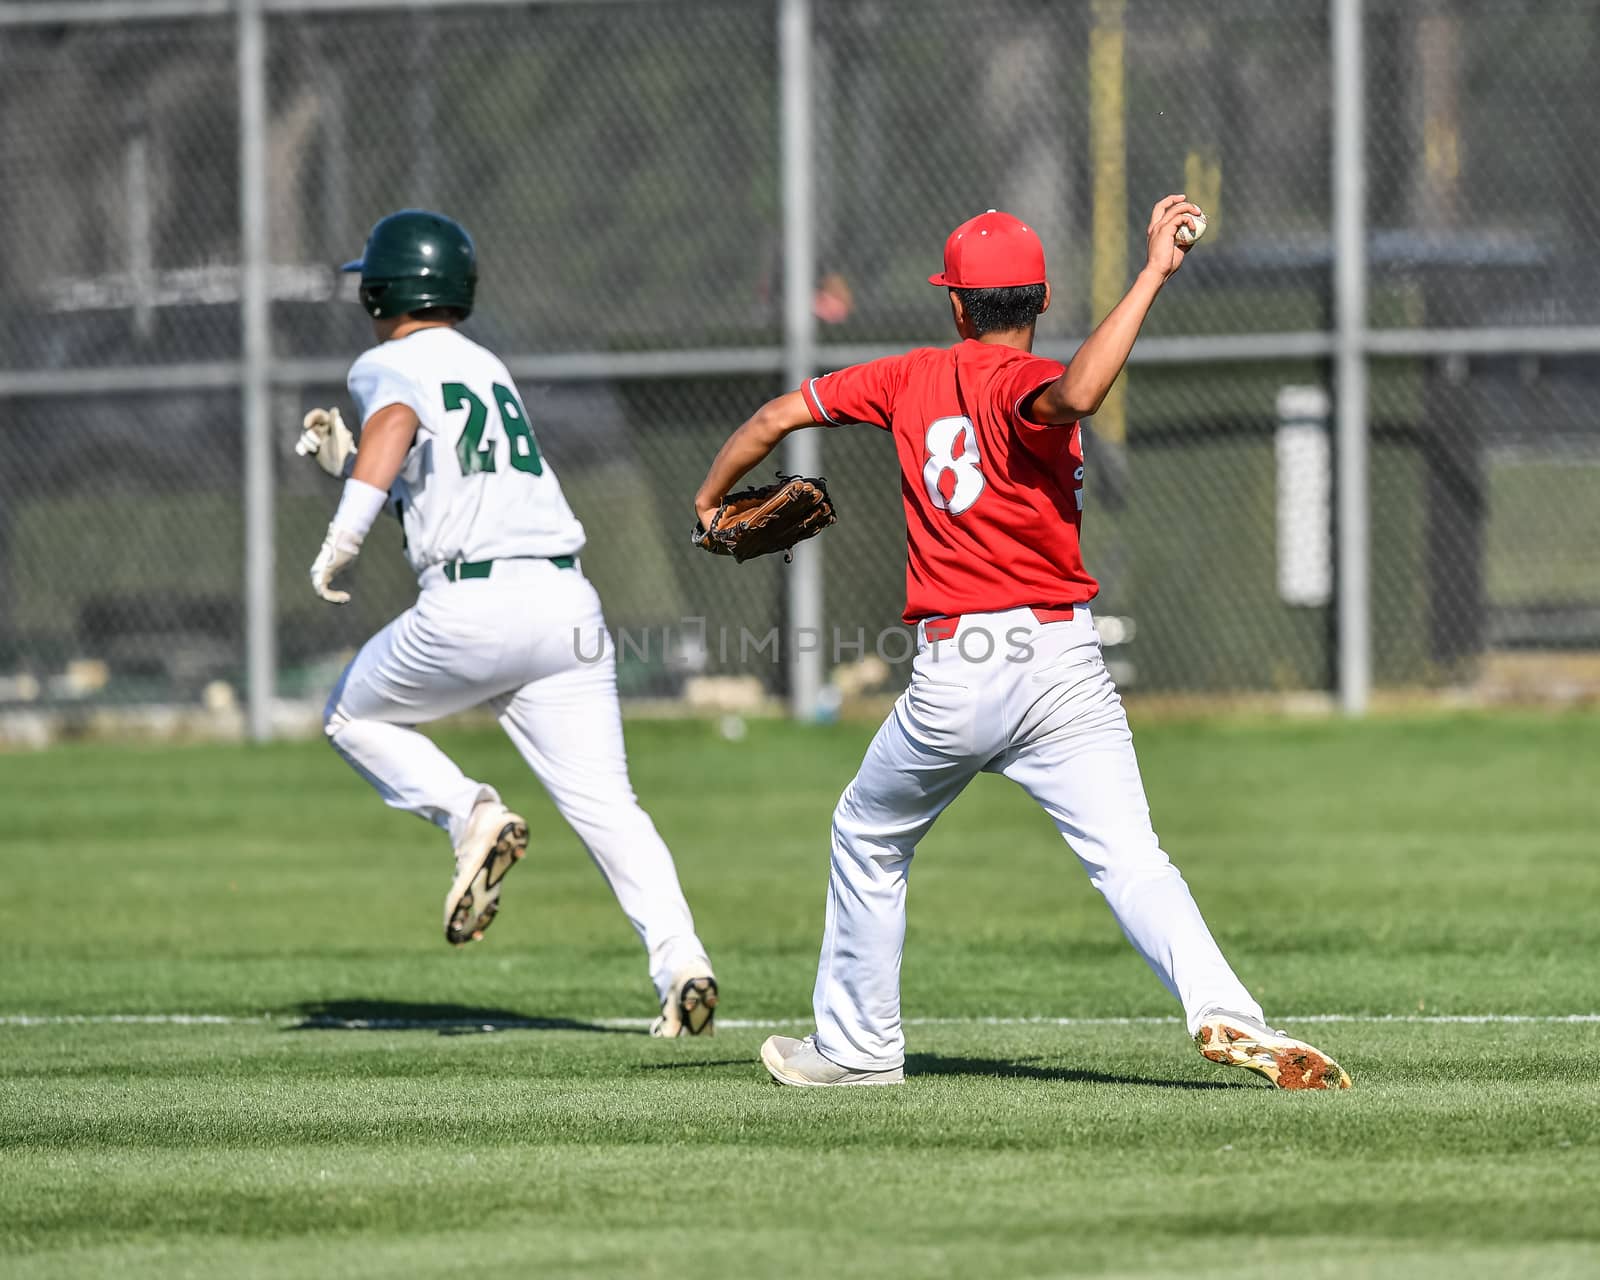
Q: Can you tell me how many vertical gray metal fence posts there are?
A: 3